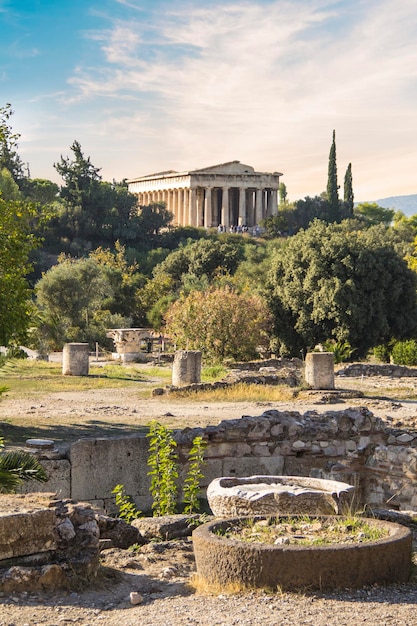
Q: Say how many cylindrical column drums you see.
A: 3